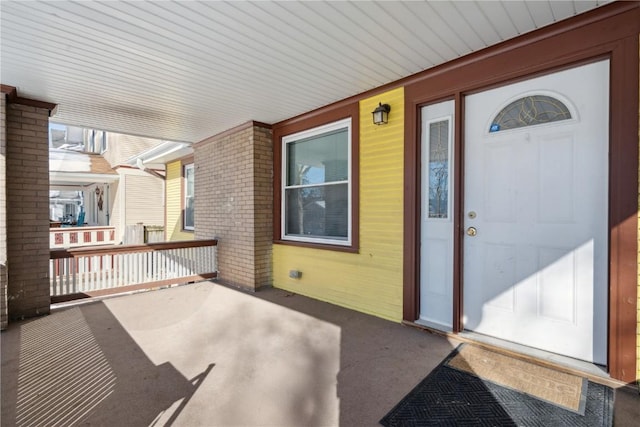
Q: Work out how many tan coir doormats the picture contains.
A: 1